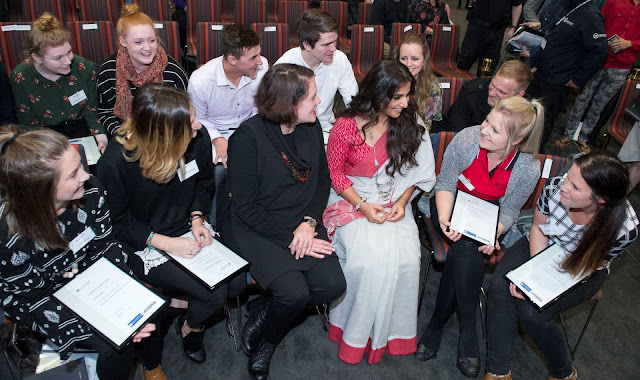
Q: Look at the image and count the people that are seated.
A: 12